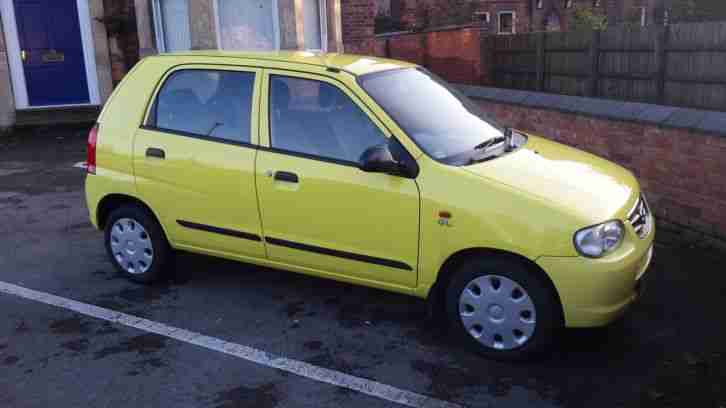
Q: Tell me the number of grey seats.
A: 2